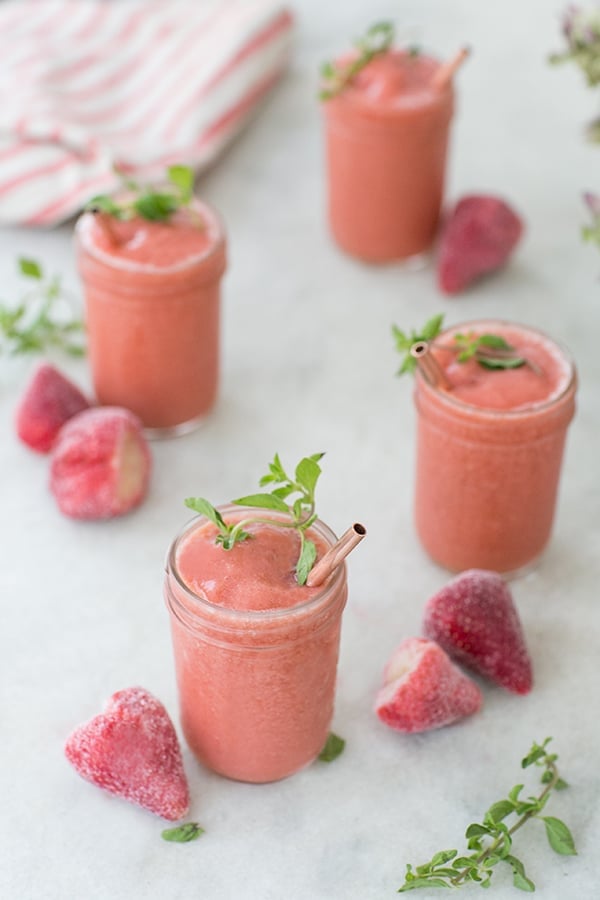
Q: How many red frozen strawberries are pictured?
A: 6